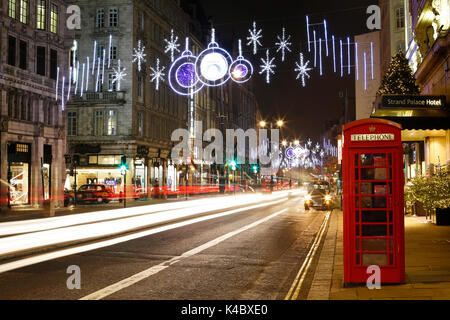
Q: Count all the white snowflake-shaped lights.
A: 8